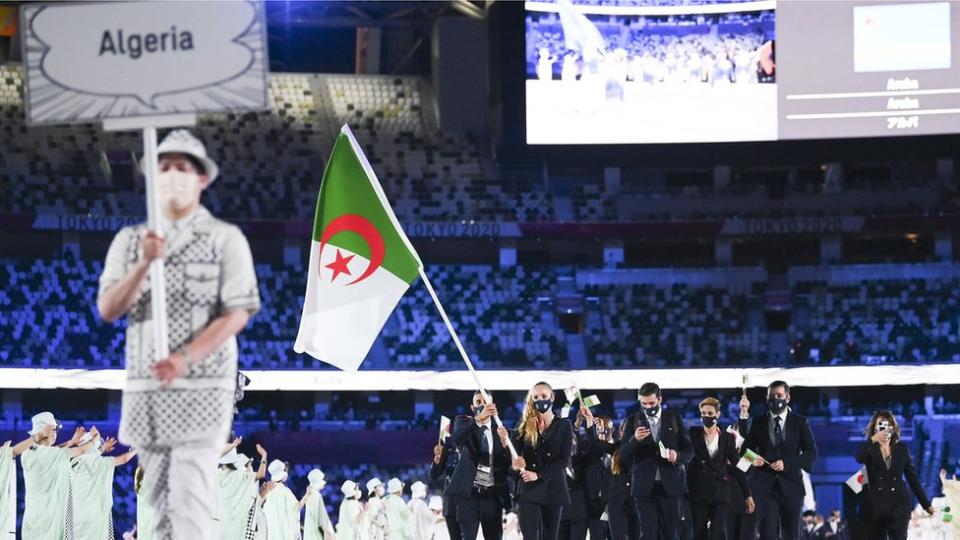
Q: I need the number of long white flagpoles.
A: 1